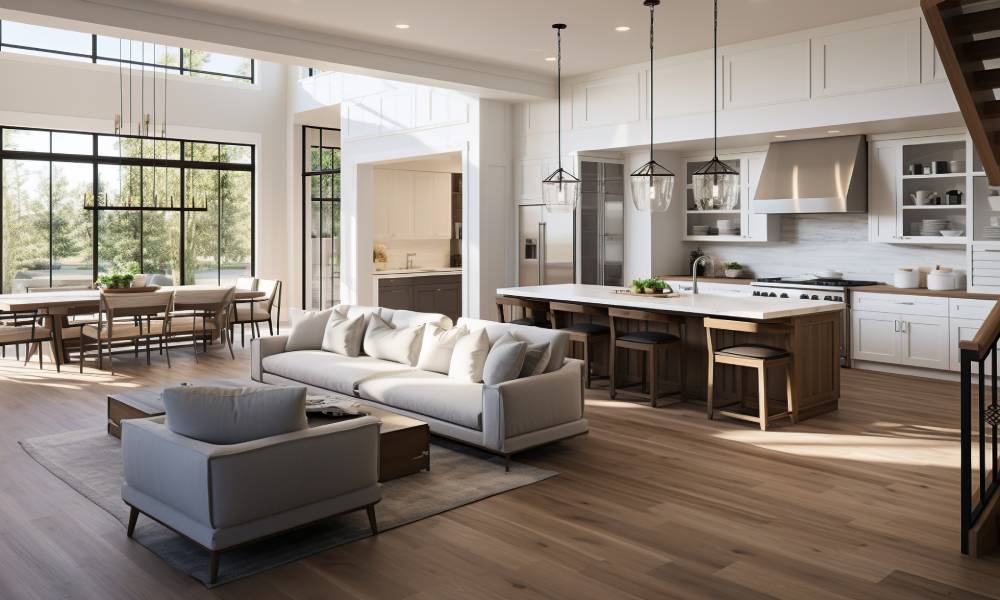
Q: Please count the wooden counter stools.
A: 4